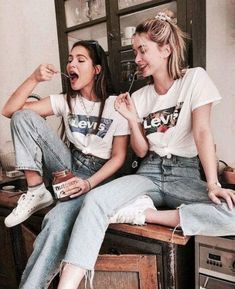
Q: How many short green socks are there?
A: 0